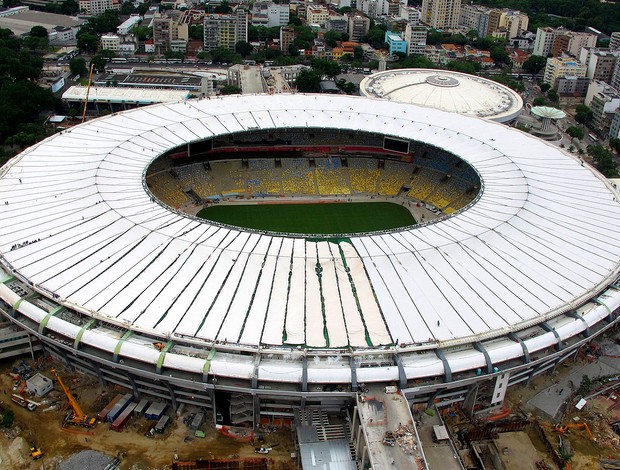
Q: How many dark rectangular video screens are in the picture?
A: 2